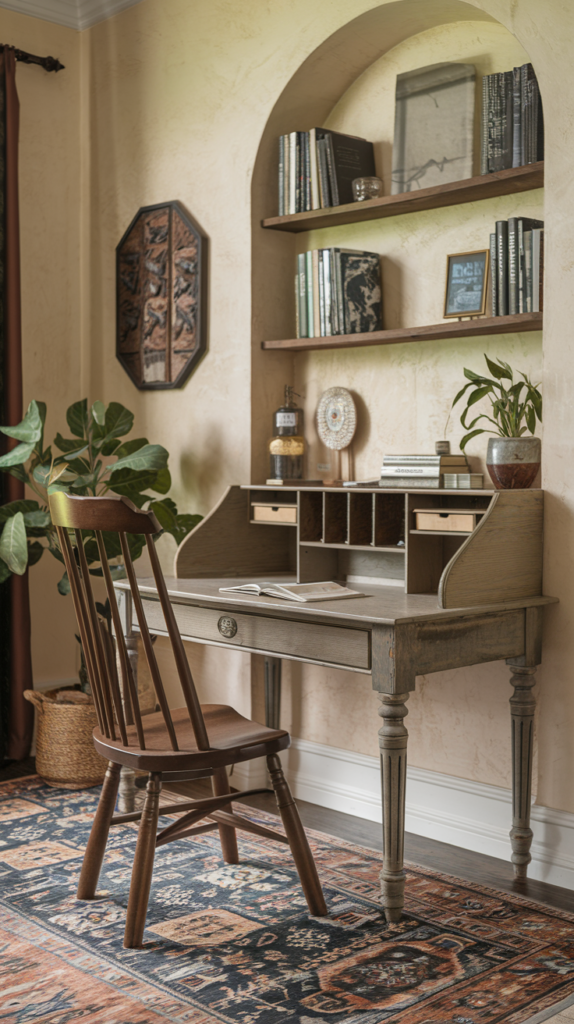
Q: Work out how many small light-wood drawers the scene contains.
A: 2